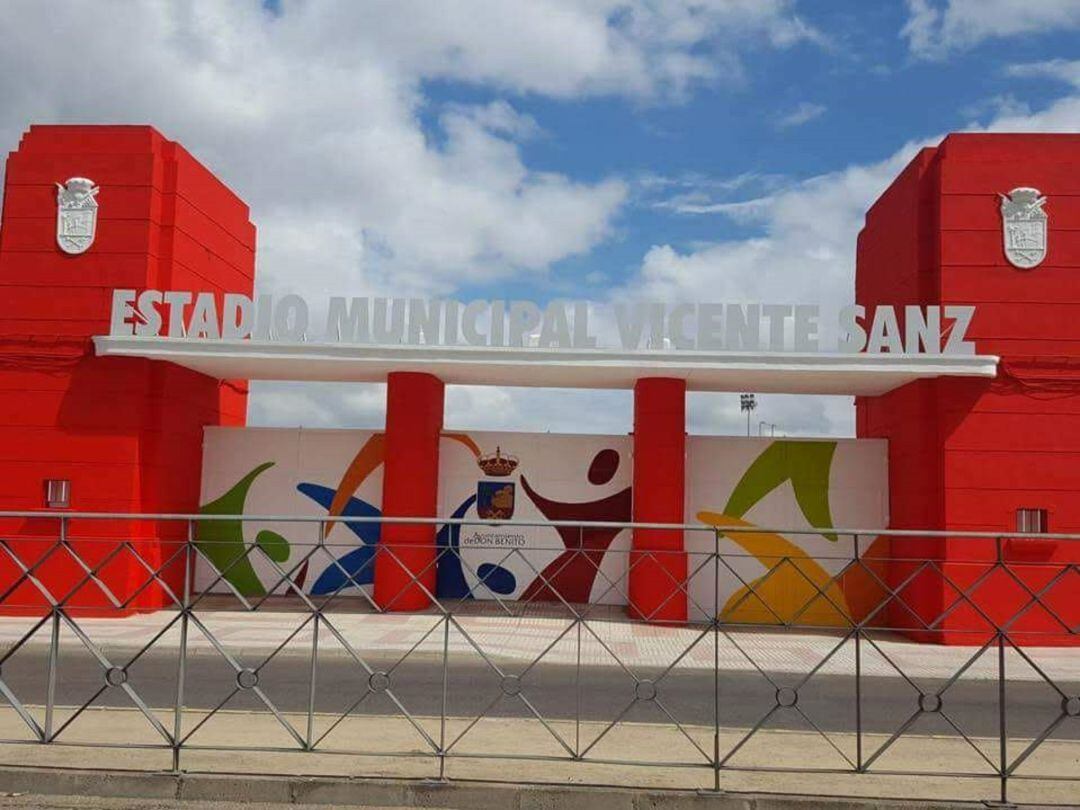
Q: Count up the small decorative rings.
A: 8